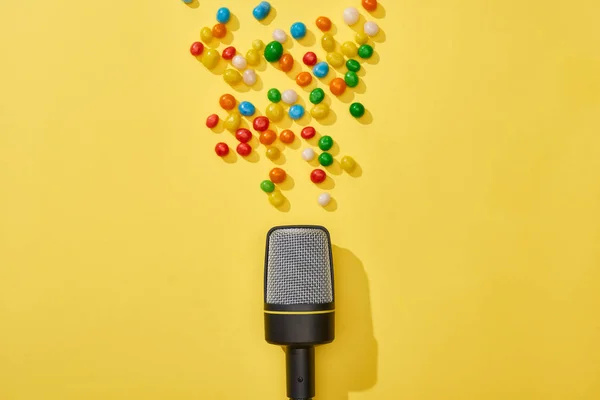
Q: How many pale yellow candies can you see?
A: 15